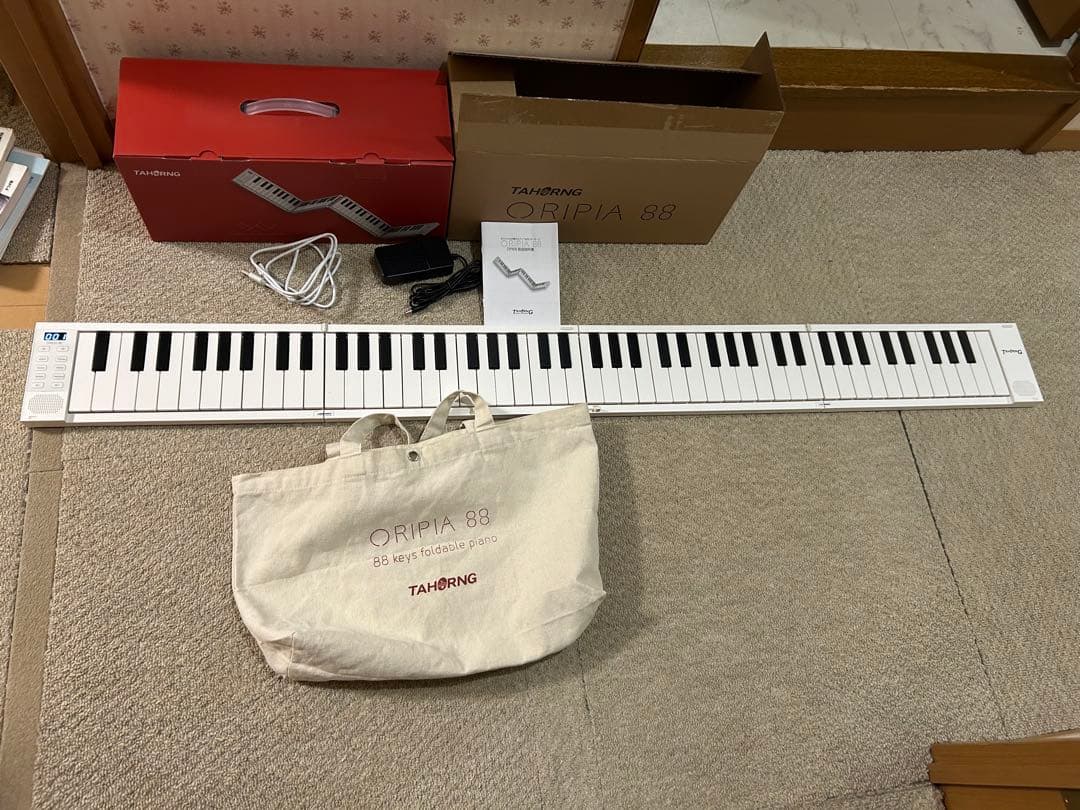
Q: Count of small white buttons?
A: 10